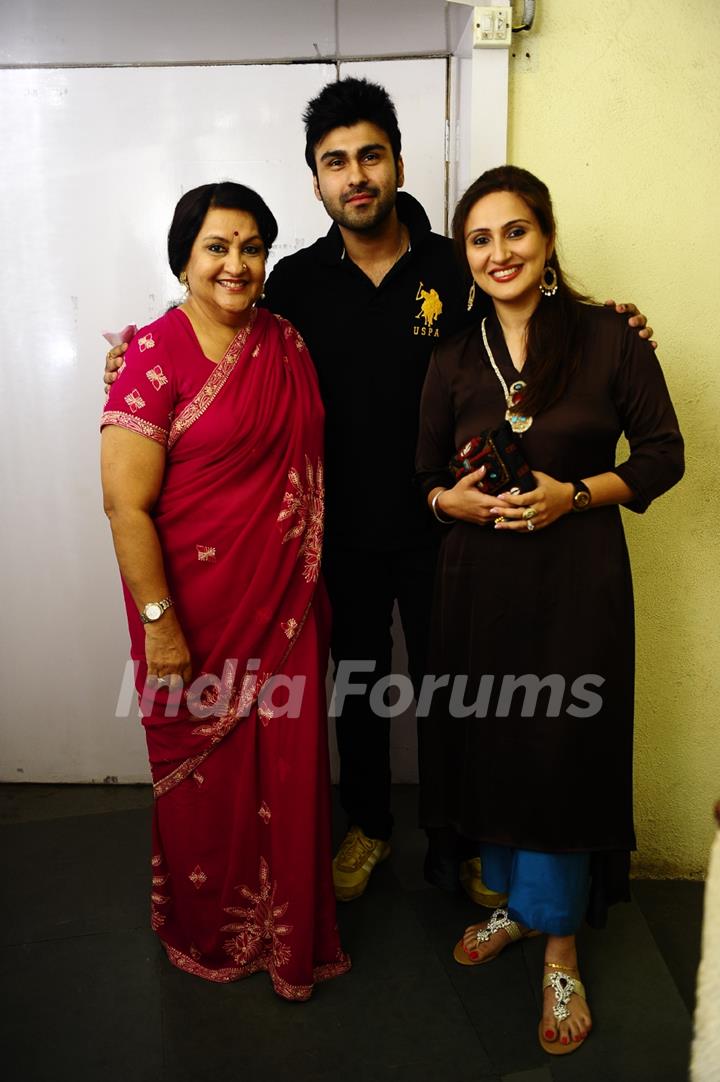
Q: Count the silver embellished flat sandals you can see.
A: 2